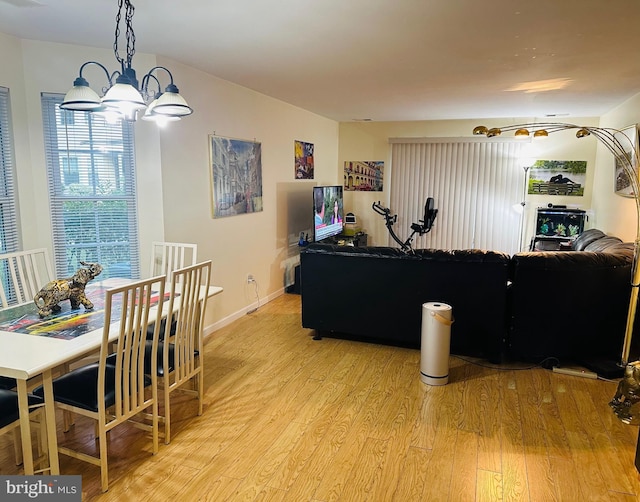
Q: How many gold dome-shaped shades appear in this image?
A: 5